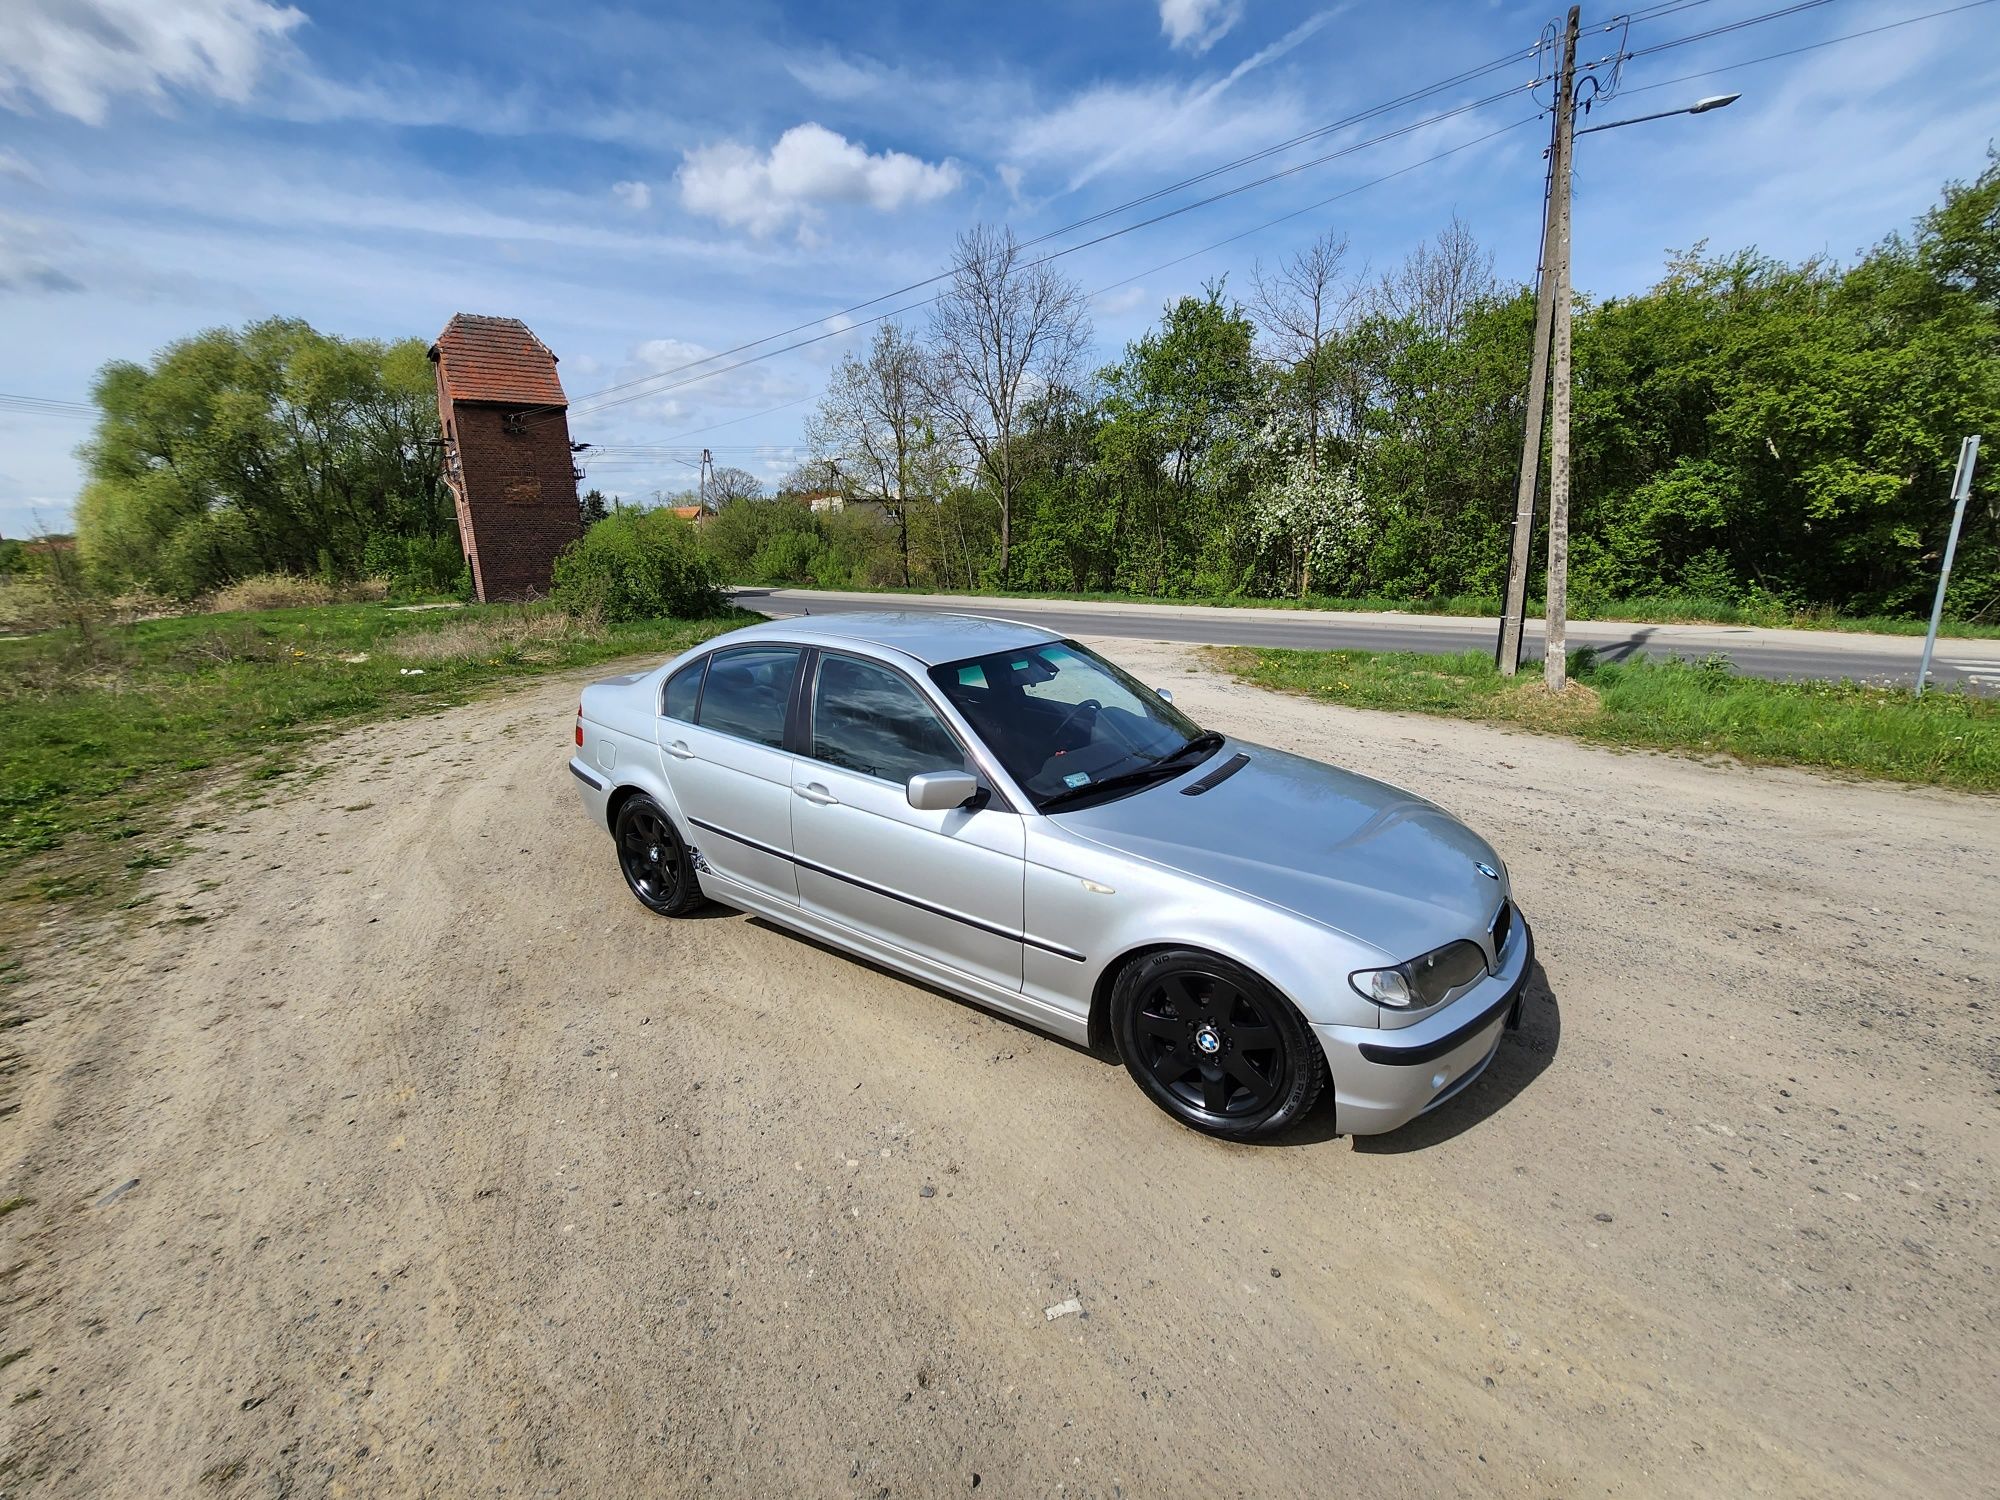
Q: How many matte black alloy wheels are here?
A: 2